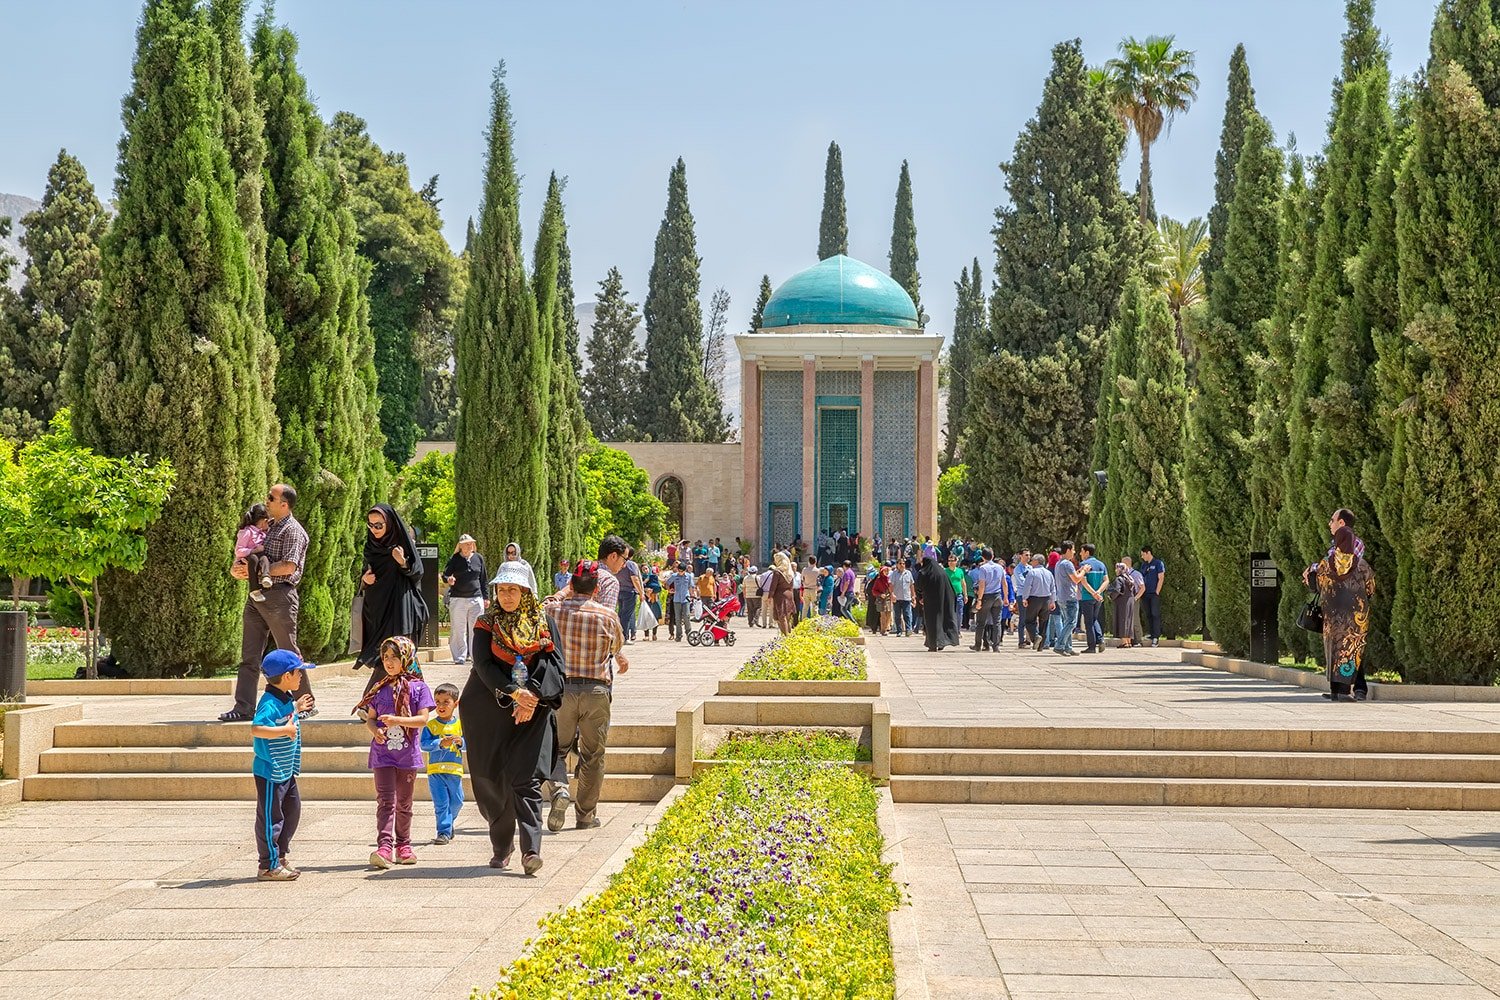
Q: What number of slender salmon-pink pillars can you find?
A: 4